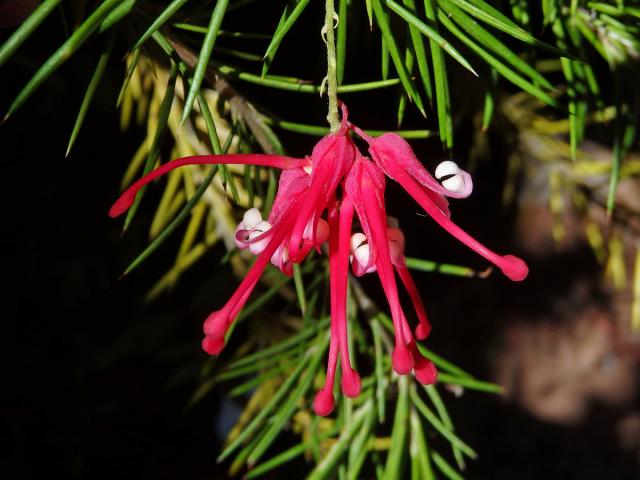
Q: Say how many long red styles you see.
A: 9